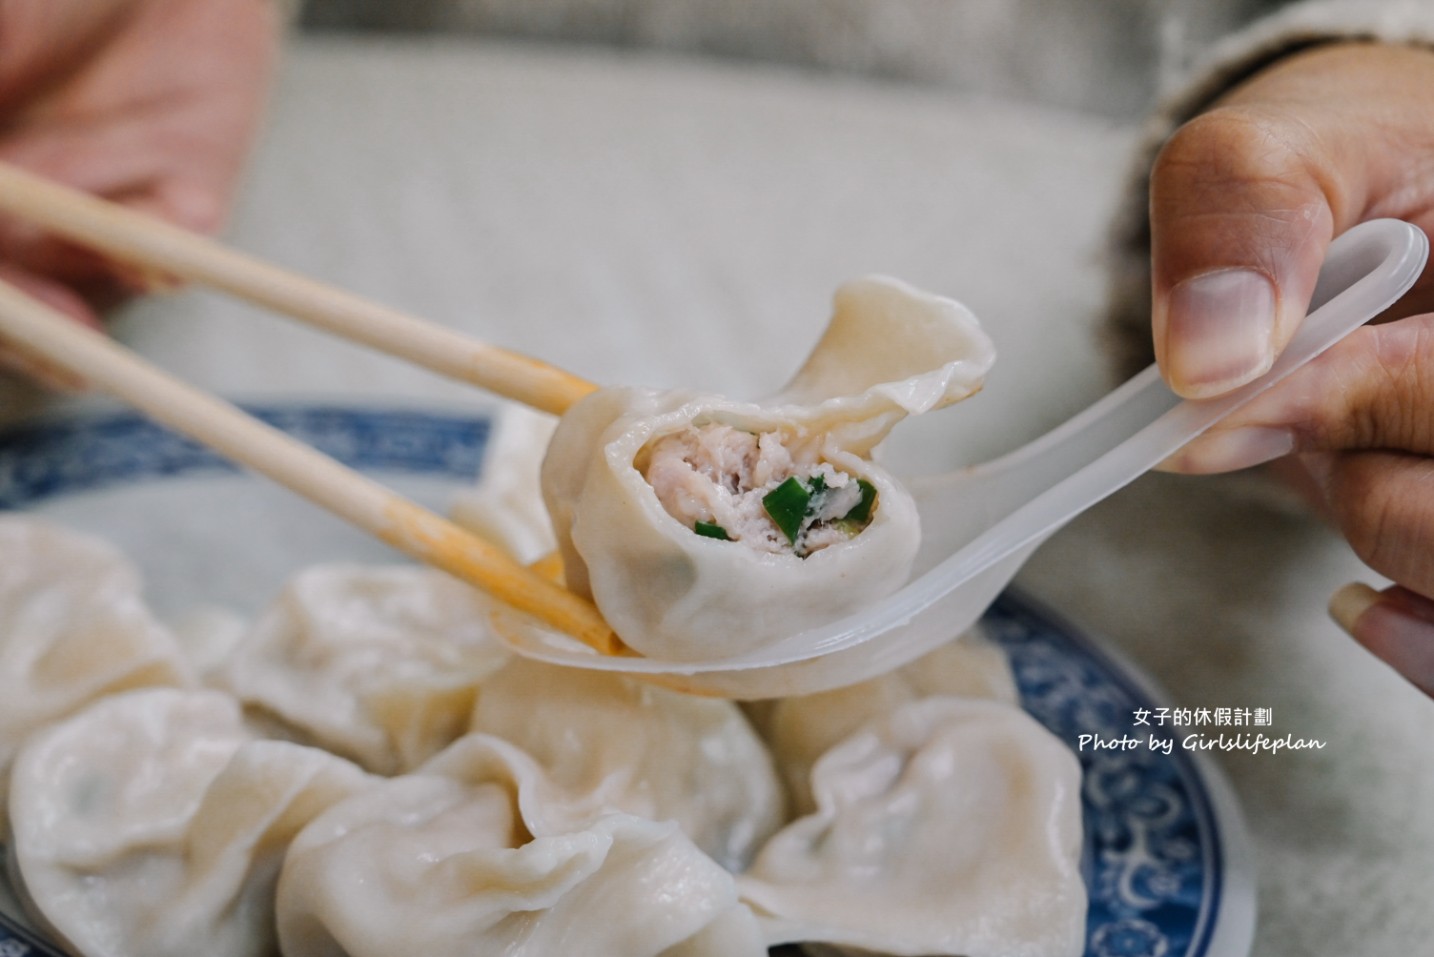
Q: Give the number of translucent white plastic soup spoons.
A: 1